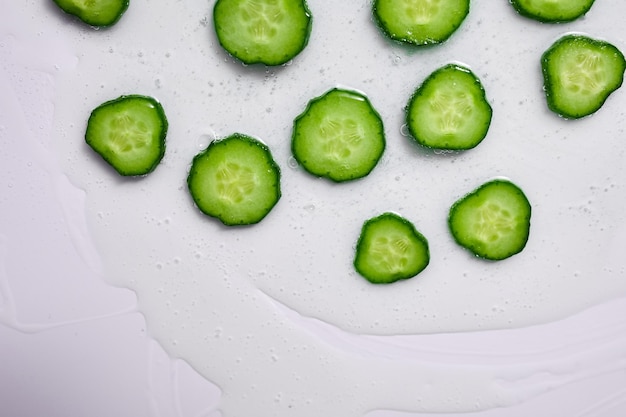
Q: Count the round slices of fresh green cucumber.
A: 11